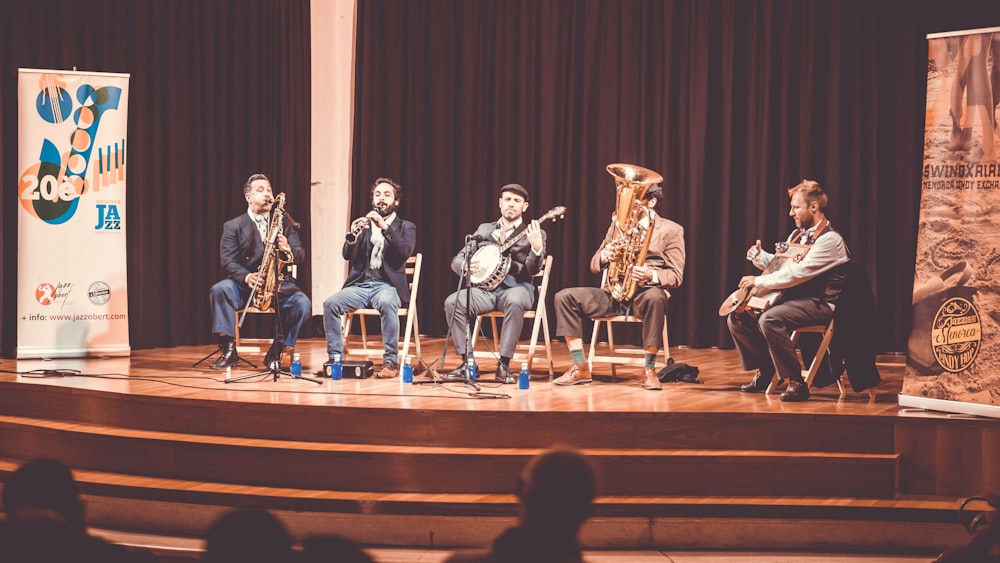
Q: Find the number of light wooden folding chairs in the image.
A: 5